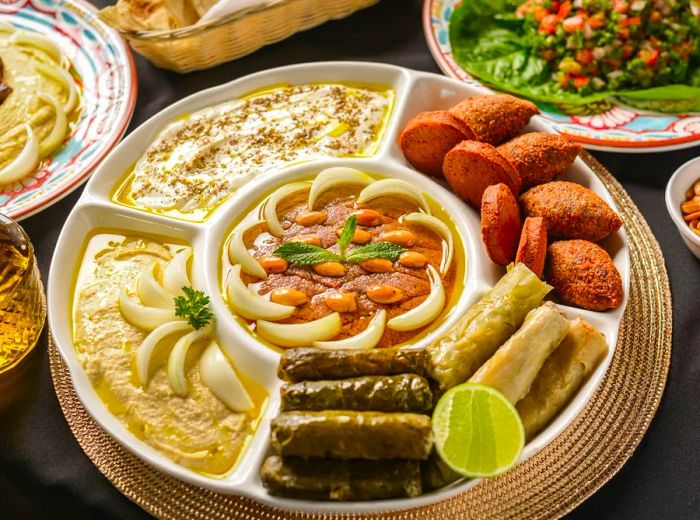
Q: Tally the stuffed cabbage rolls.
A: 3